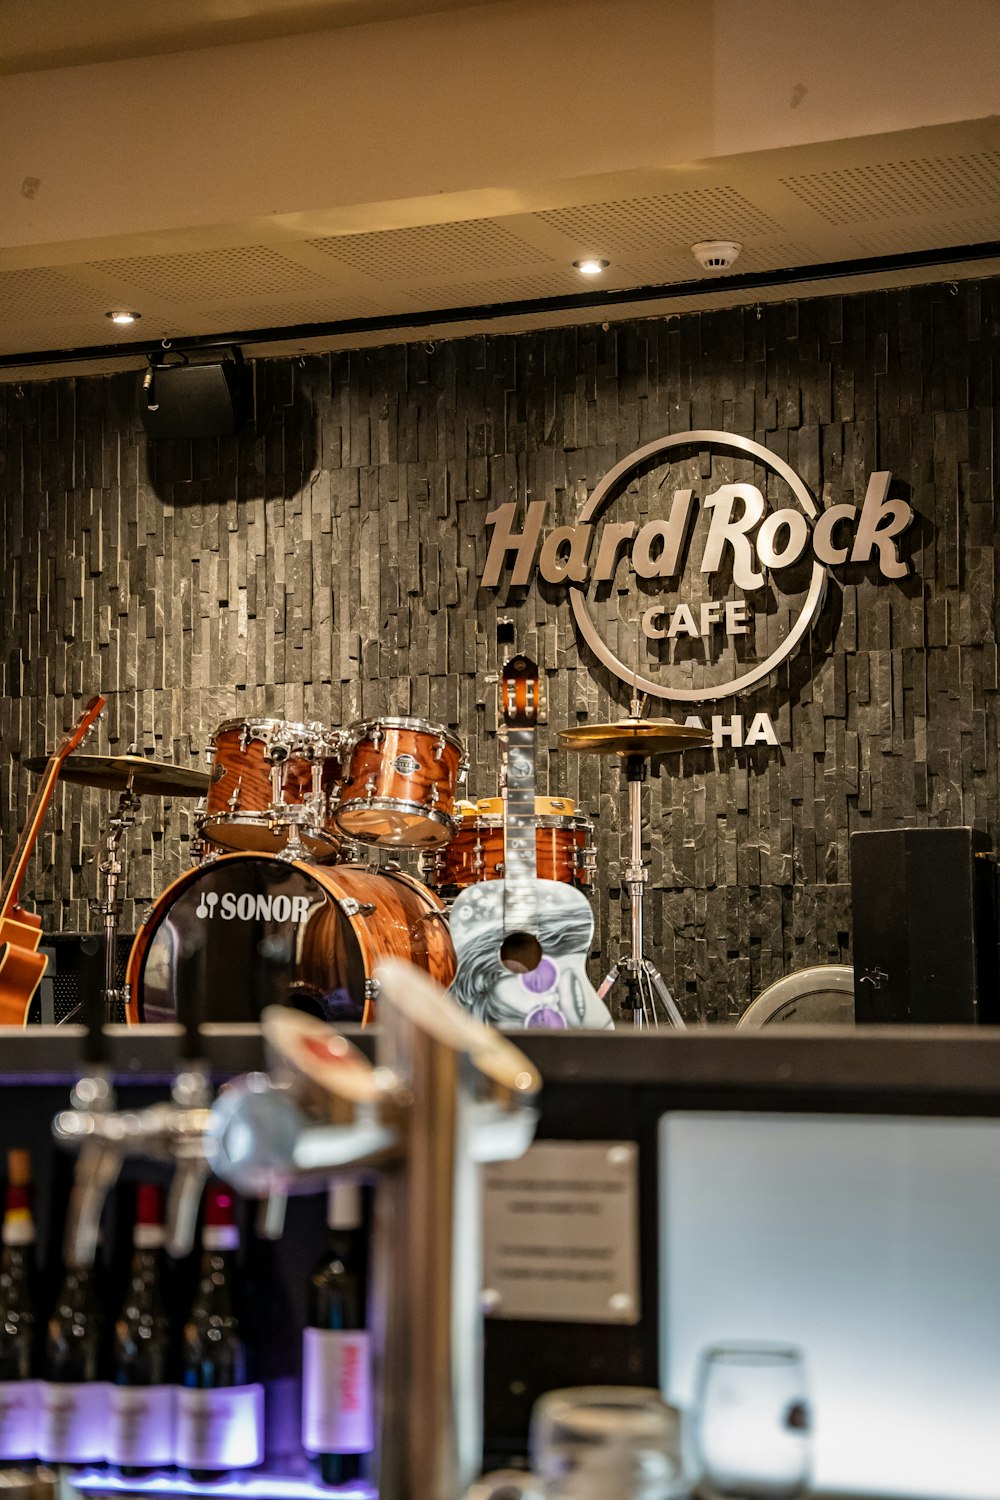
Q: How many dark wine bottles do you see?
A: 5